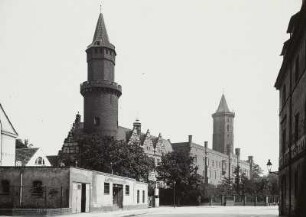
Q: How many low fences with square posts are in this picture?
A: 1